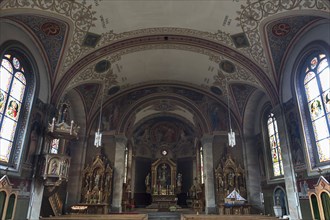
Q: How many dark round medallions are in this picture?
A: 4